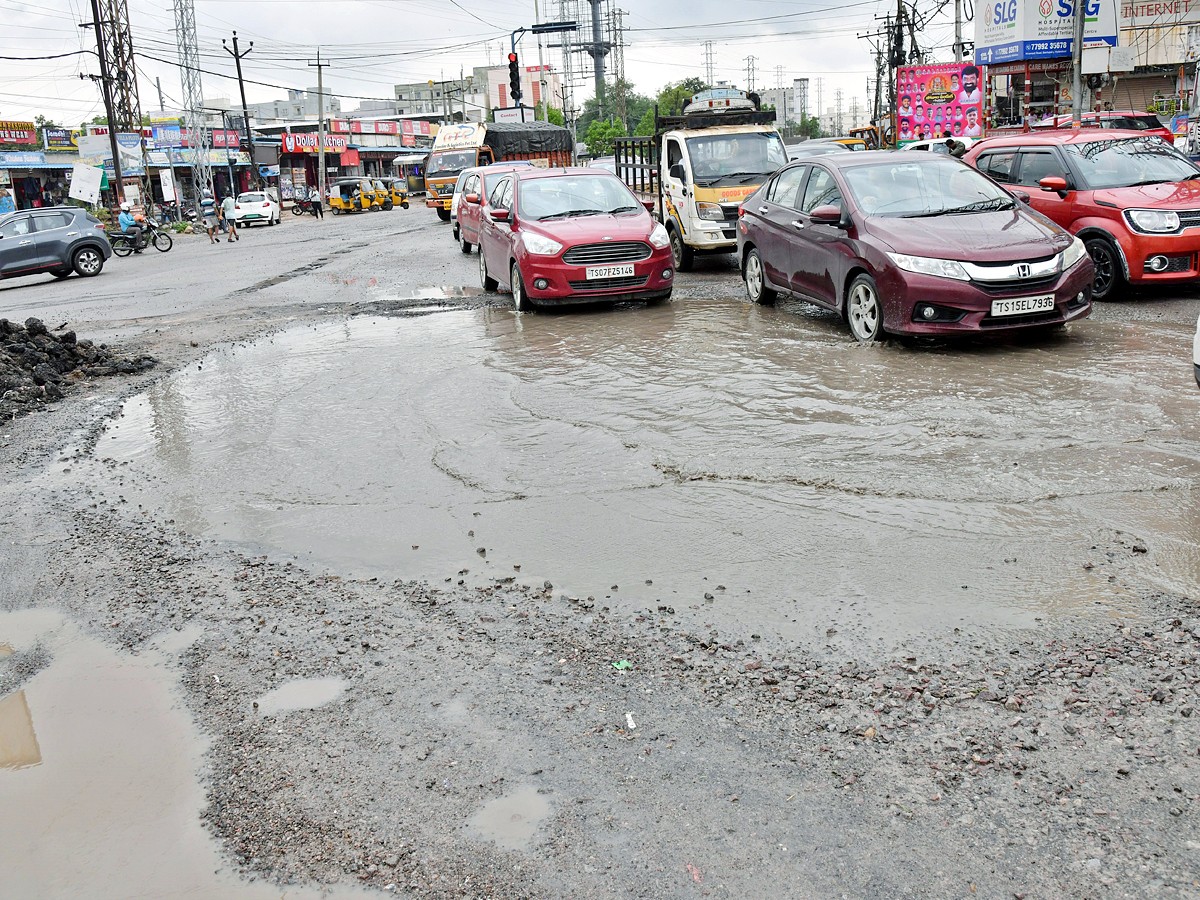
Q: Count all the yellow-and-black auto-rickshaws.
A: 3